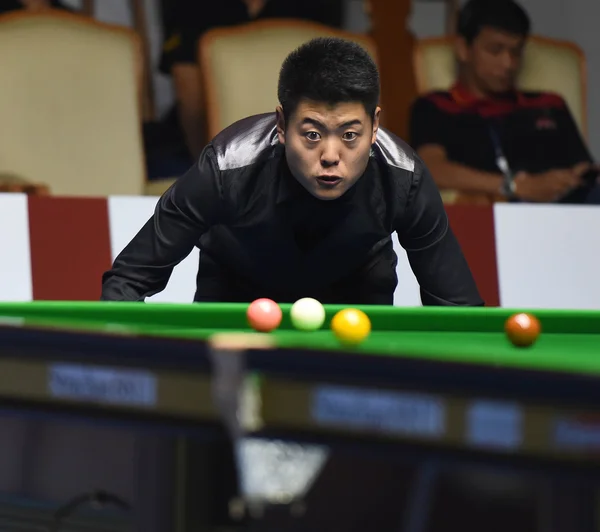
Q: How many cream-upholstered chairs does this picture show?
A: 3